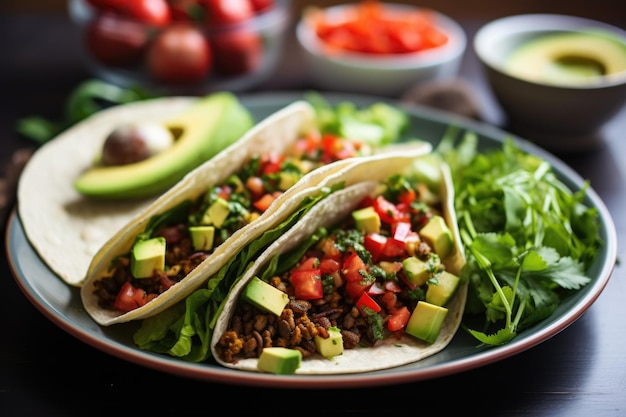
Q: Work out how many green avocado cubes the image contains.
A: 11